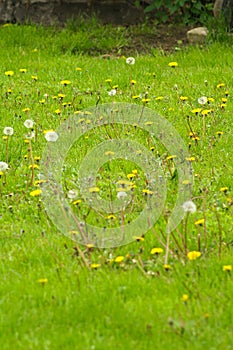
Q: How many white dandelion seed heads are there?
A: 11